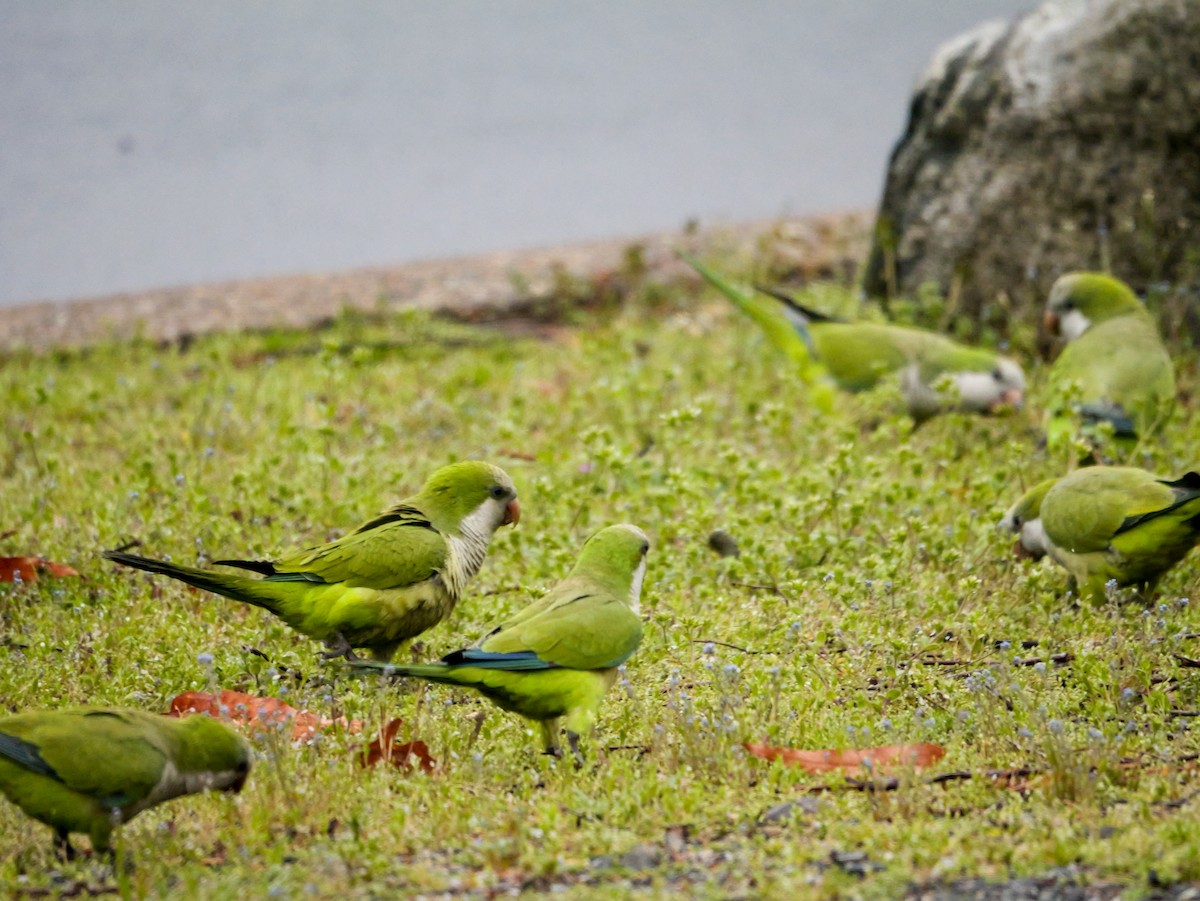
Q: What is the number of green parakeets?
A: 6